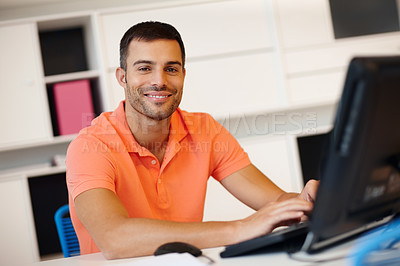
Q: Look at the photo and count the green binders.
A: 0